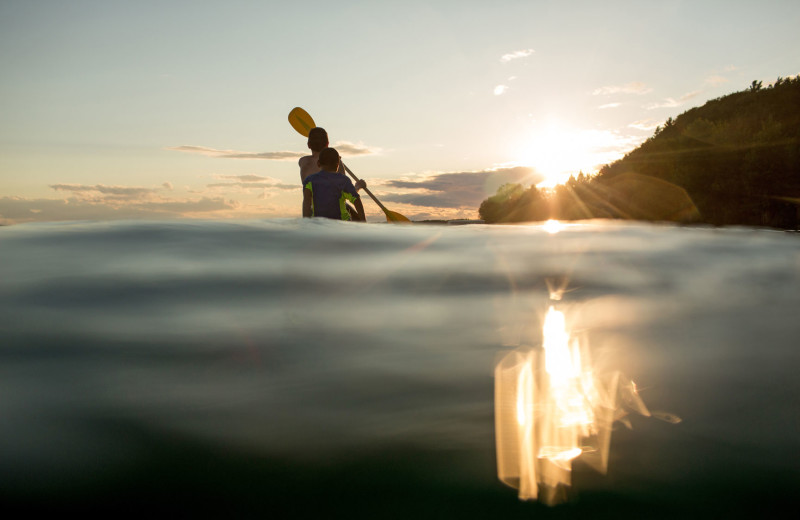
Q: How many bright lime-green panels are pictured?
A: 2